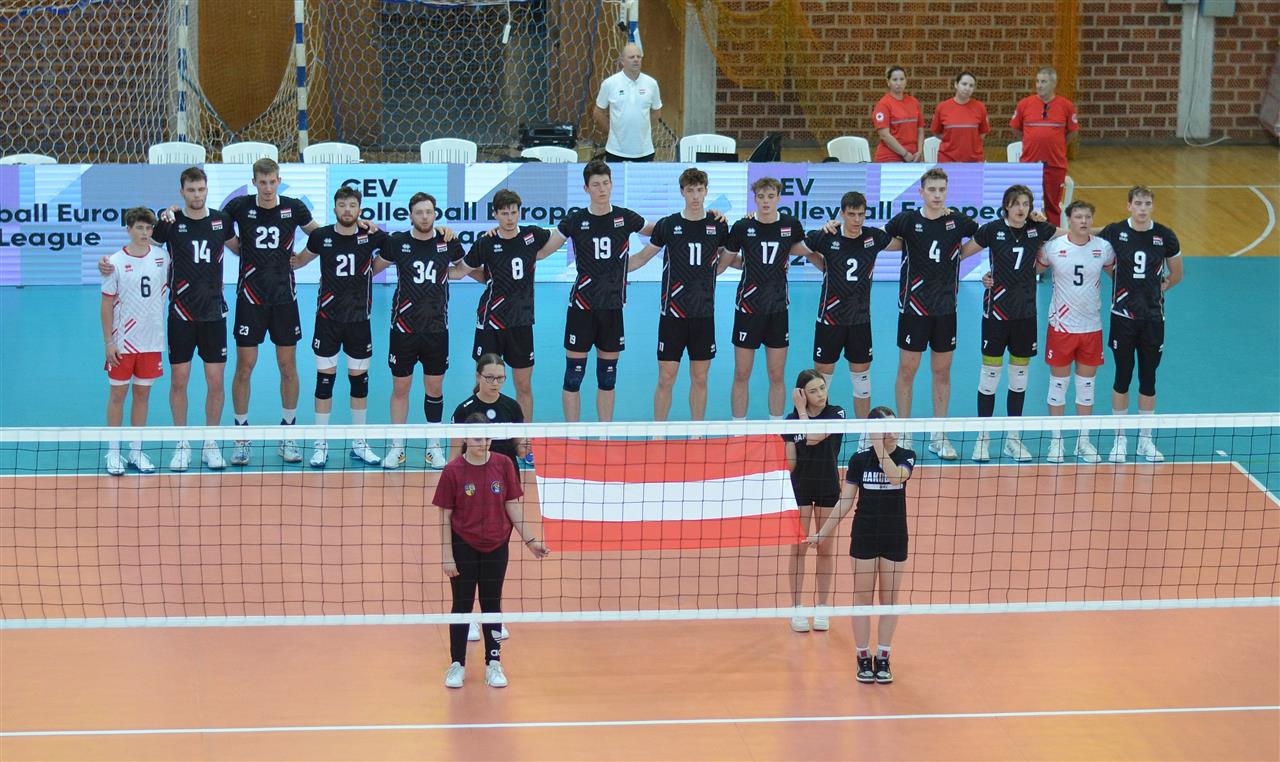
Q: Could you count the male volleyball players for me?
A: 14